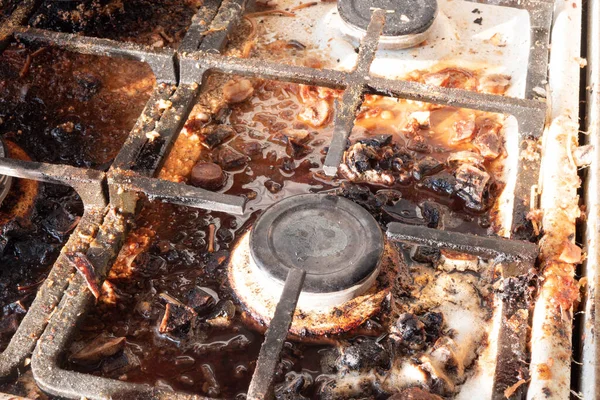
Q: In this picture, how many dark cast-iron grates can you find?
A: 2